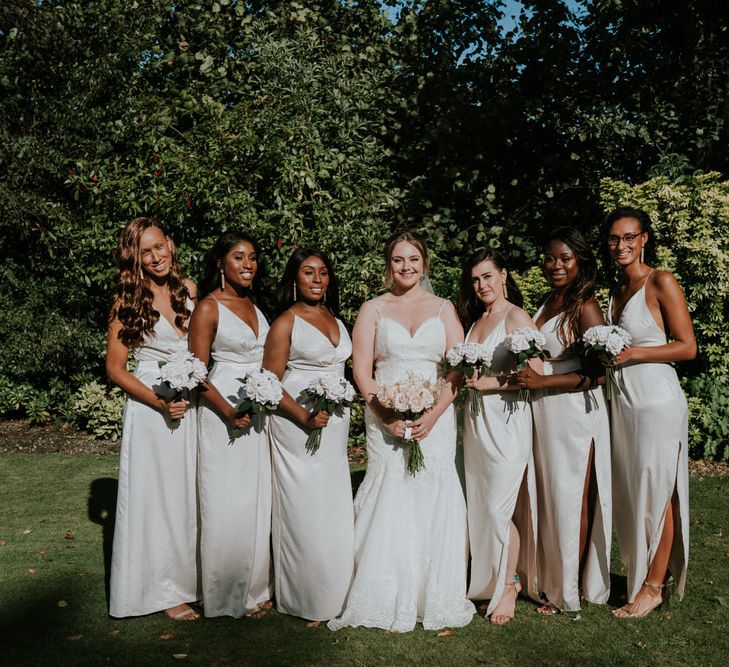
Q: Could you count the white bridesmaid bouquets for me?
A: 6